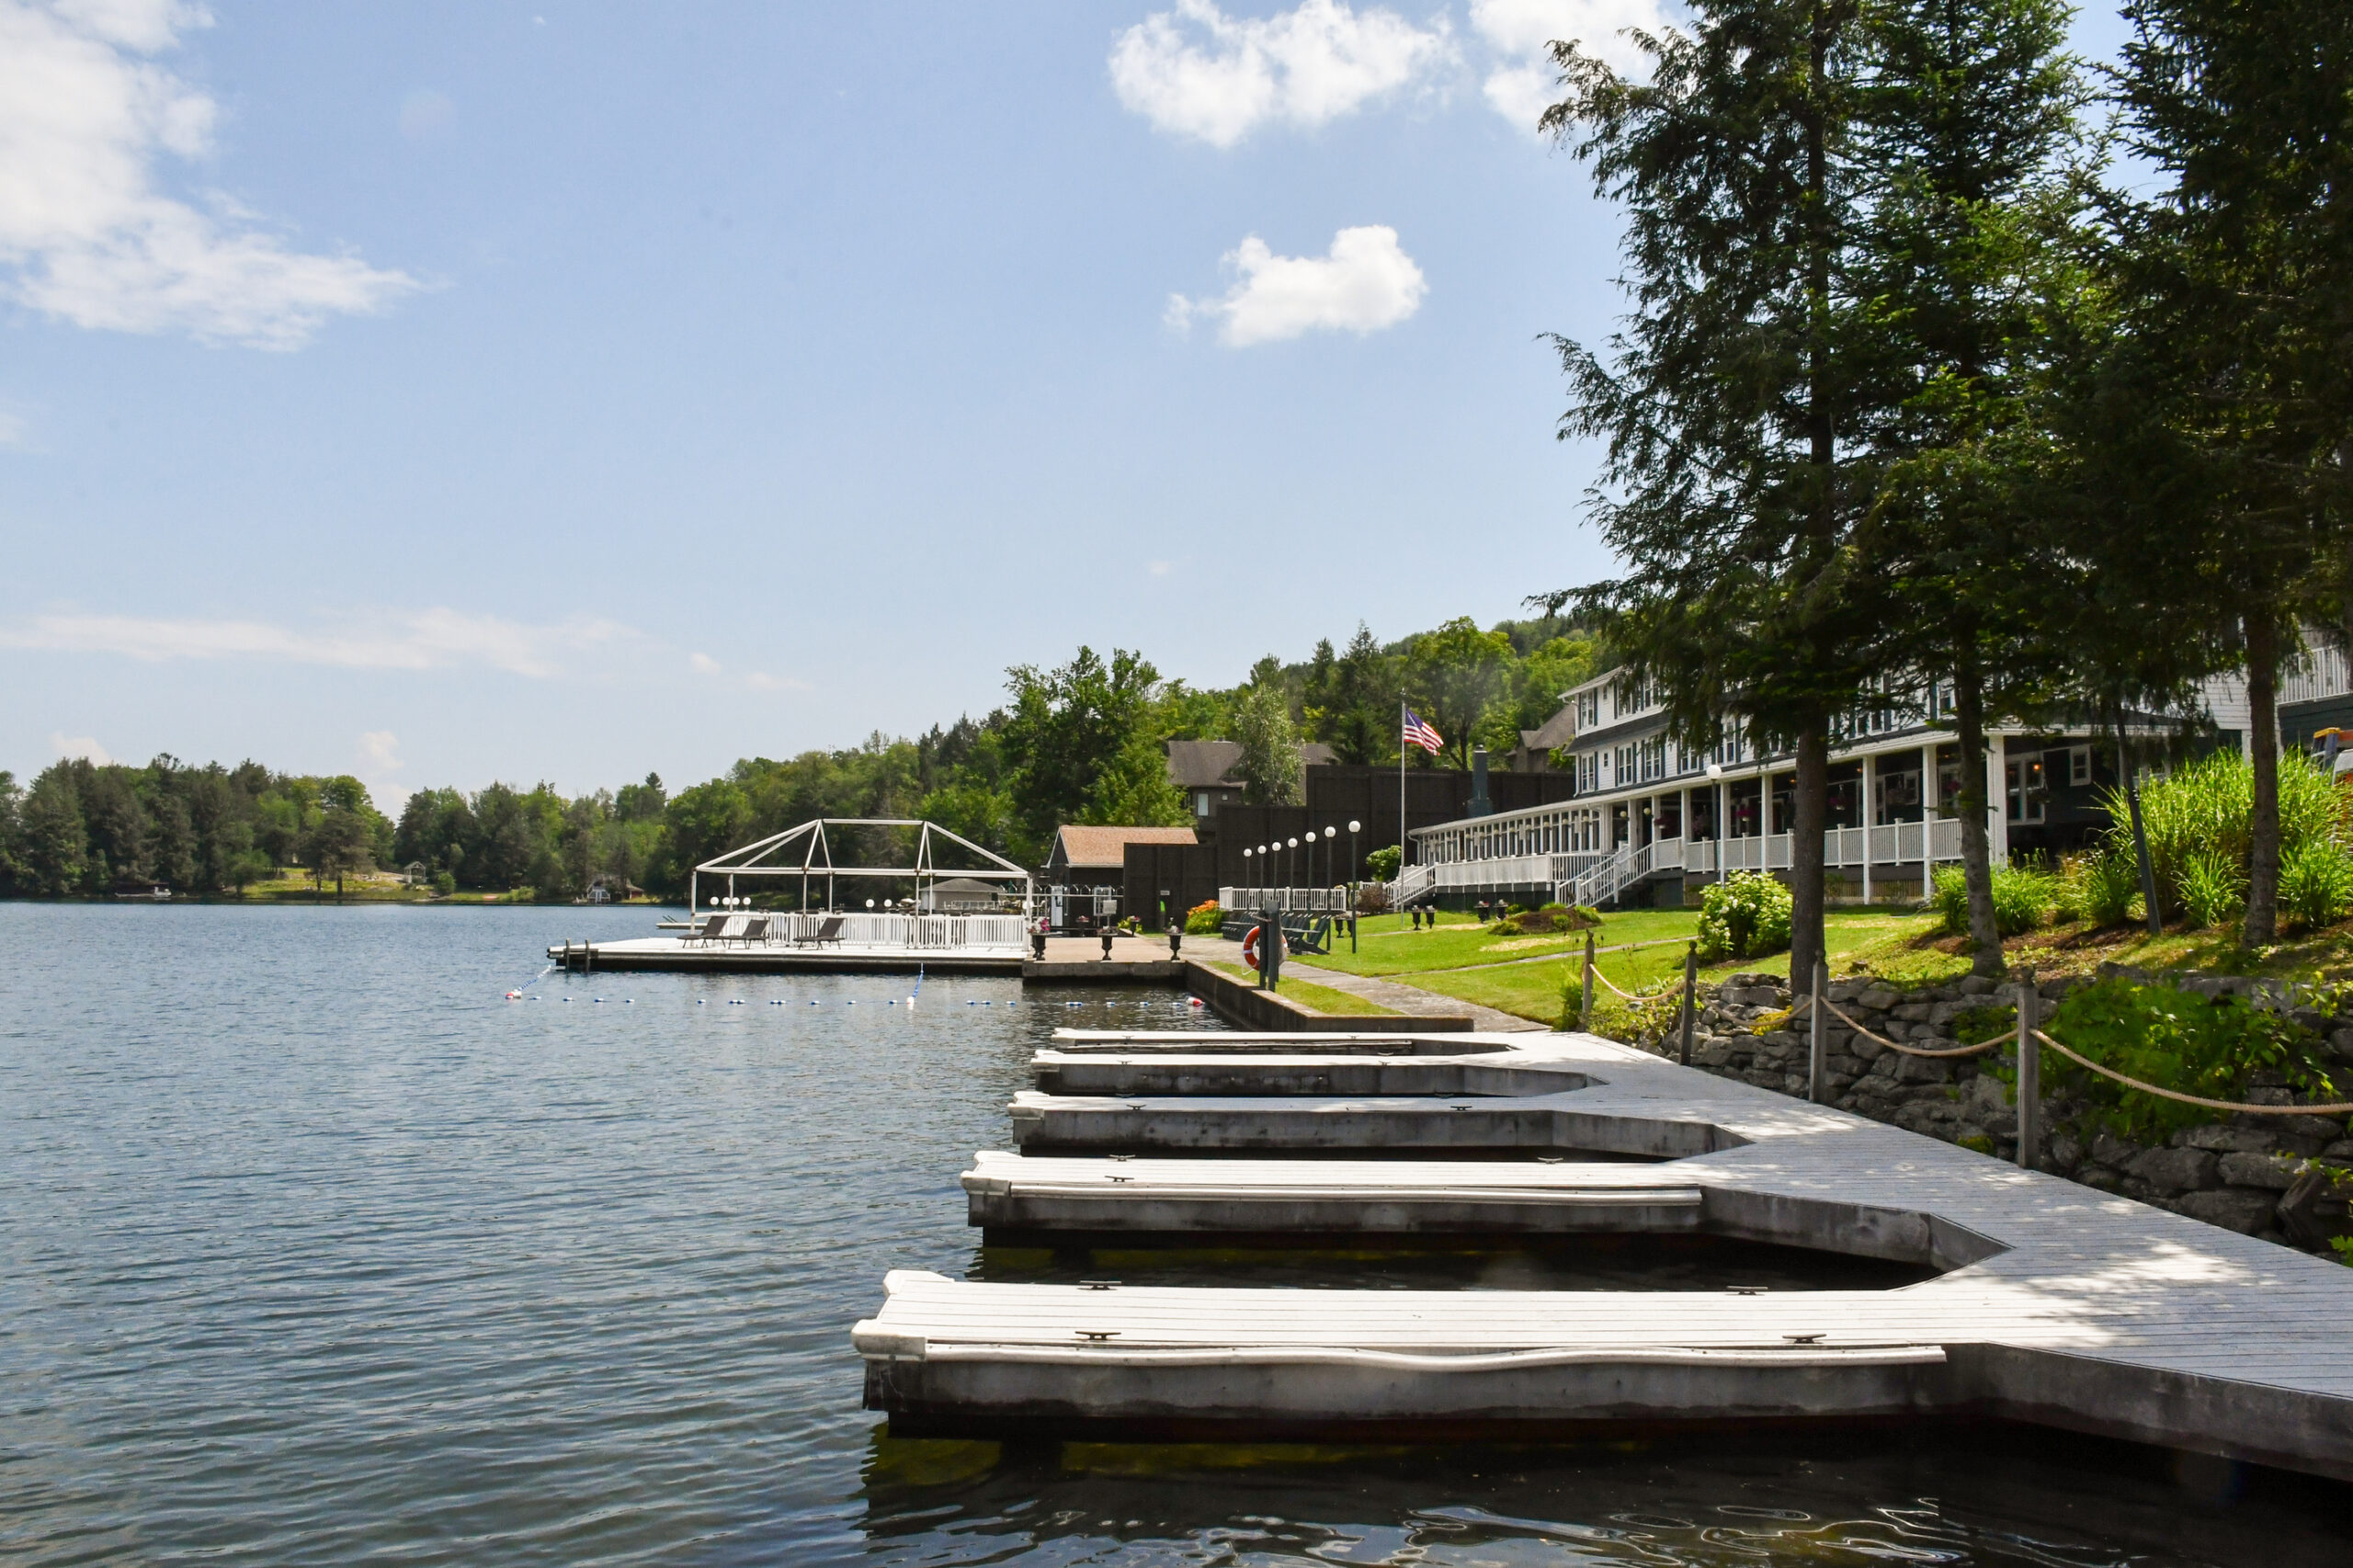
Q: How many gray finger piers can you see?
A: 5